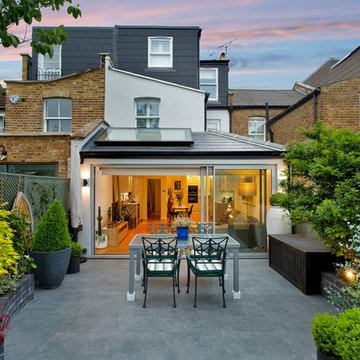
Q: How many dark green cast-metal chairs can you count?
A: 4